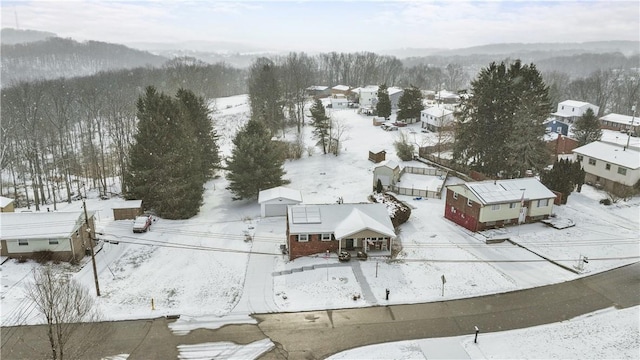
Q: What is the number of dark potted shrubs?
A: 2